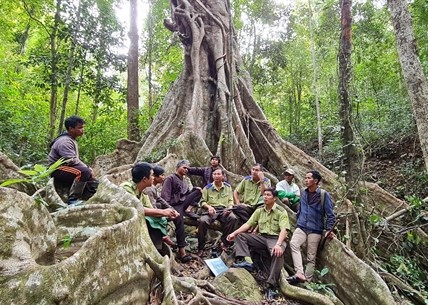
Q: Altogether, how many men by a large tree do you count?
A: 10